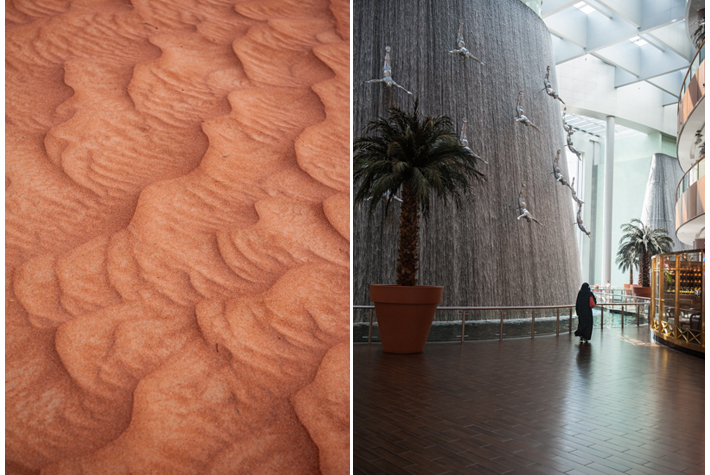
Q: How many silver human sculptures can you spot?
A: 12